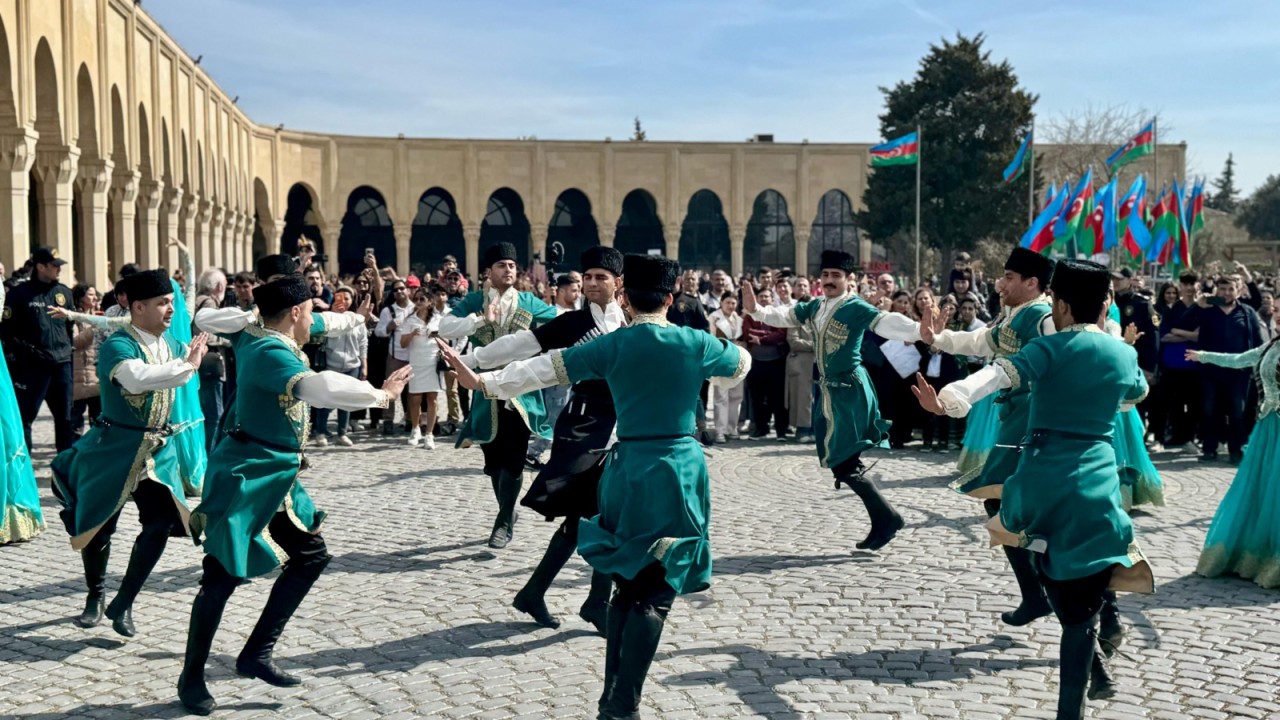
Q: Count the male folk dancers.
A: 9